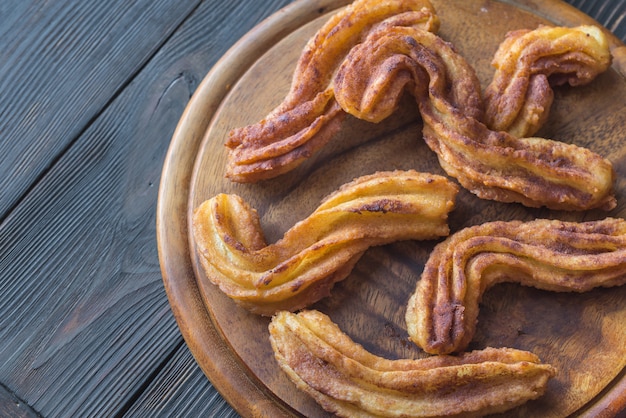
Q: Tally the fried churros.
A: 6